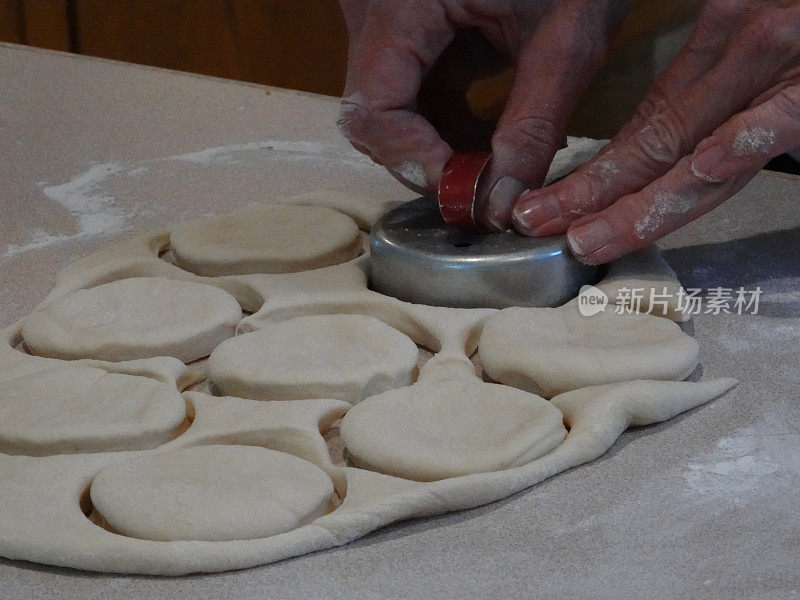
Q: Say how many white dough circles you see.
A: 7